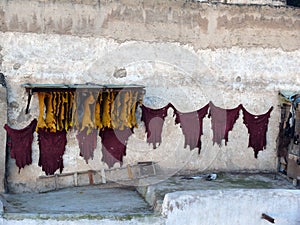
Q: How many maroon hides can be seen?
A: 8